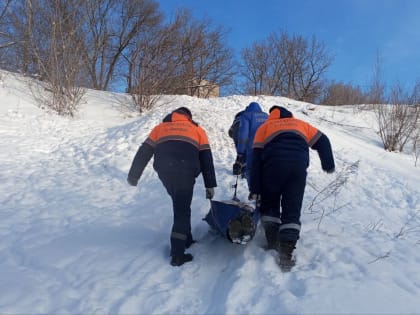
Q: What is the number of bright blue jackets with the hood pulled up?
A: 1